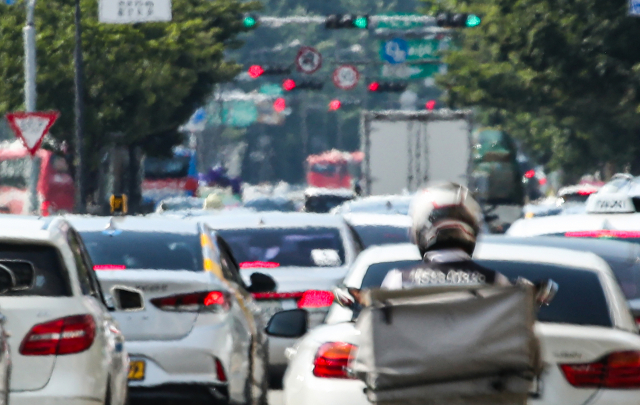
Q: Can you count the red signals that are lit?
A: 6